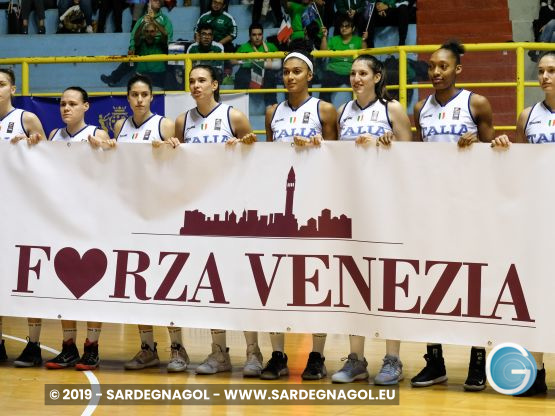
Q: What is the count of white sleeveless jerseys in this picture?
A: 8